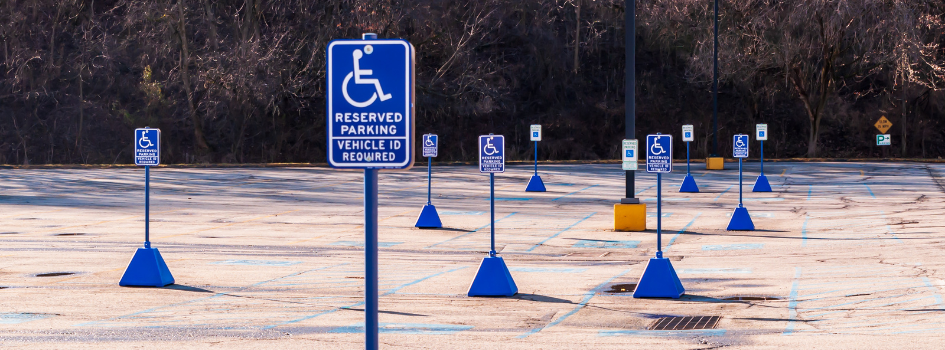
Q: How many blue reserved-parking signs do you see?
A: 6